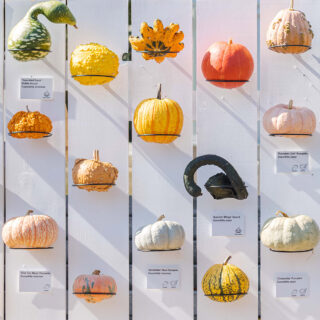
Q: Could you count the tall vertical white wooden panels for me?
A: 5